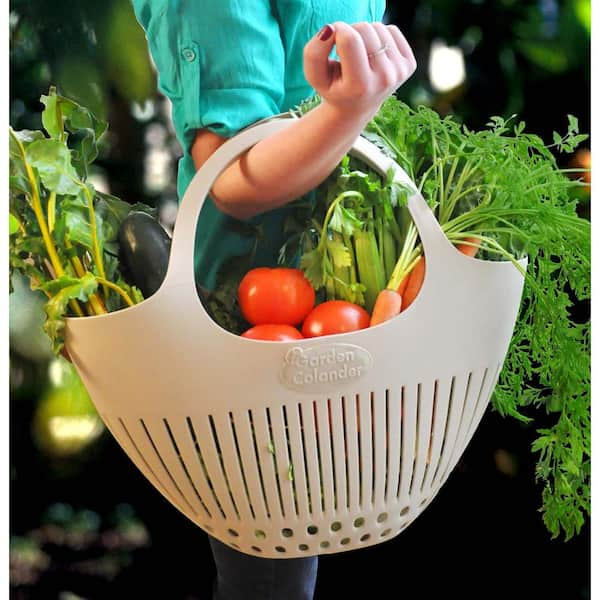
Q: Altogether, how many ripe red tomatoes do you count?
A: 3